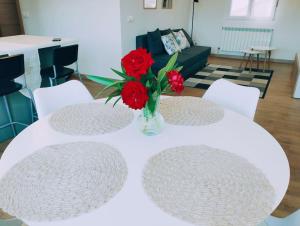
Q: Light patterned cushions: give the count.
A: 2